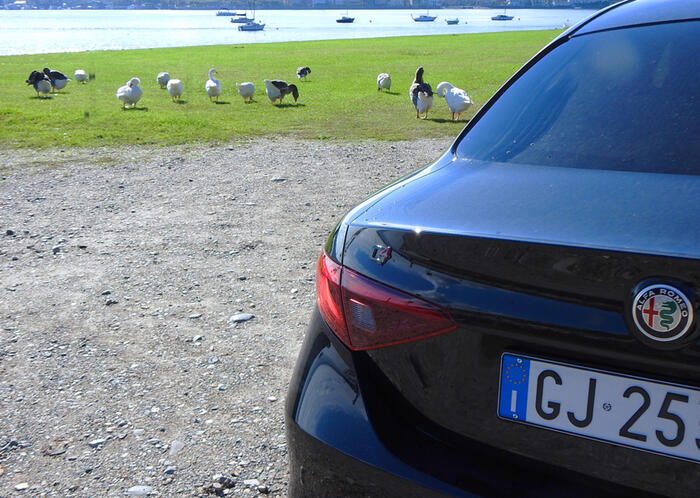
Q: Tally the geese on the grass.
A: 13